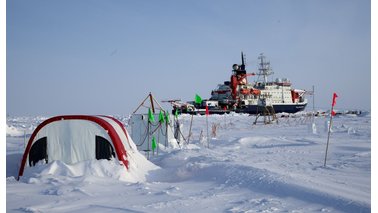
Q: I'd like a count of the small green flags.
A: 6